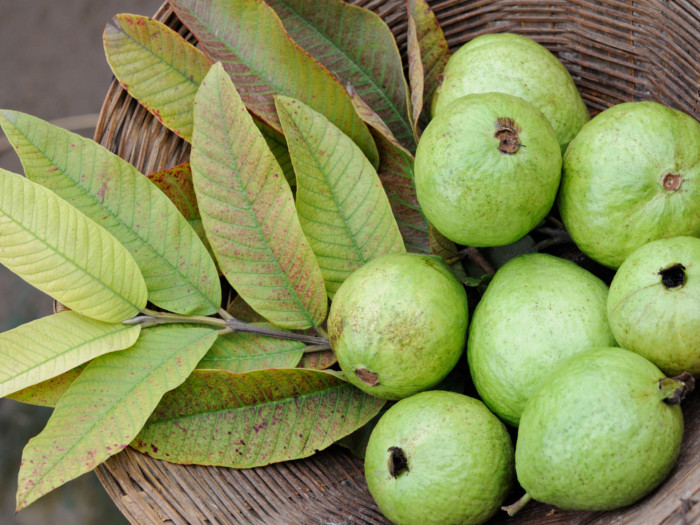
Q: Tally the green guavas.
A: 8